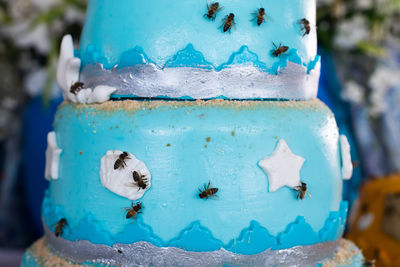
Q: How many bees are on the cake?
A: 12